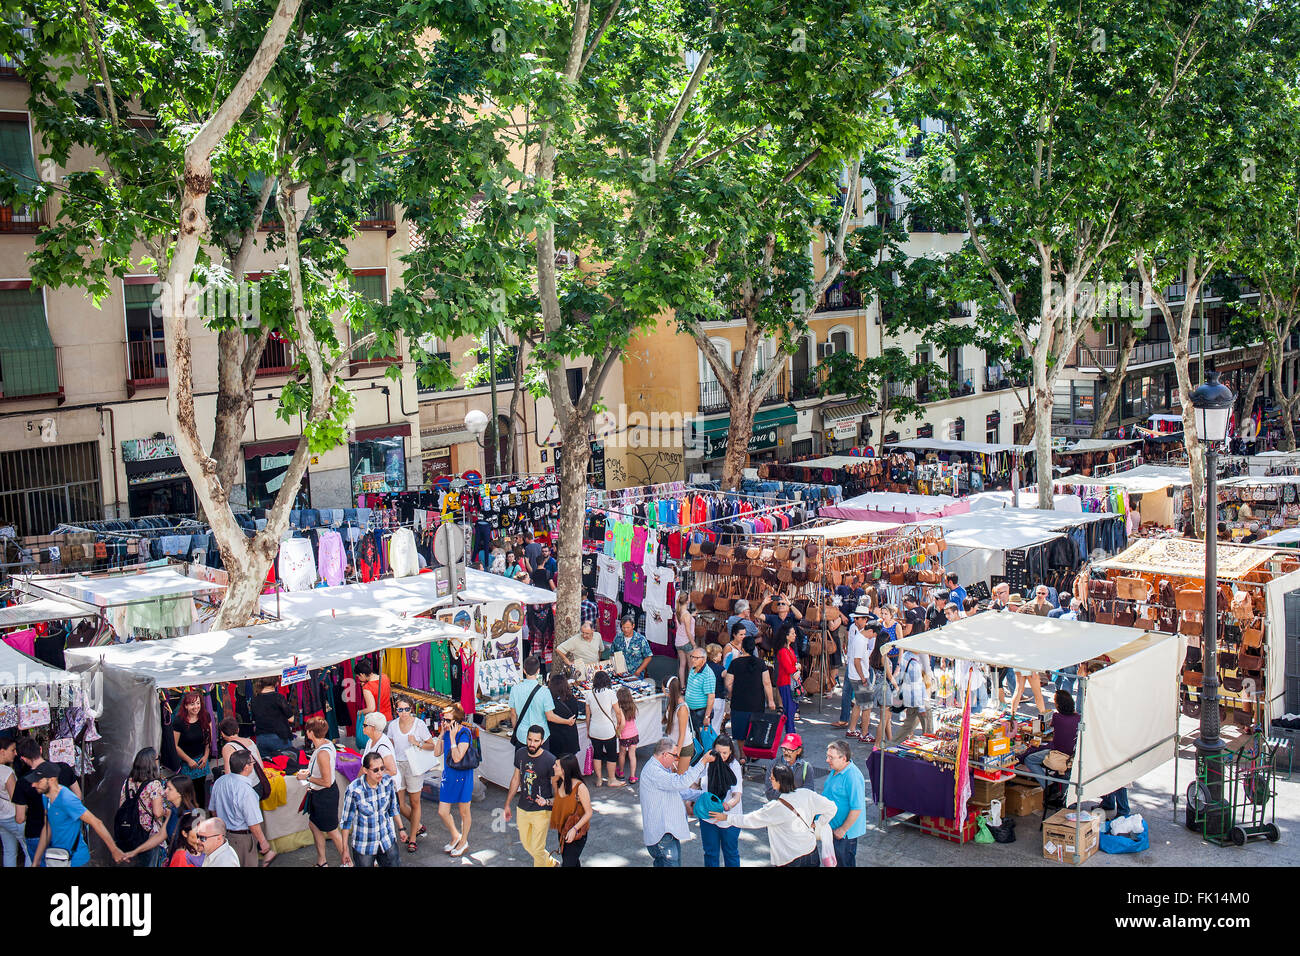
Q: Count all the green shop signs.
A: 1